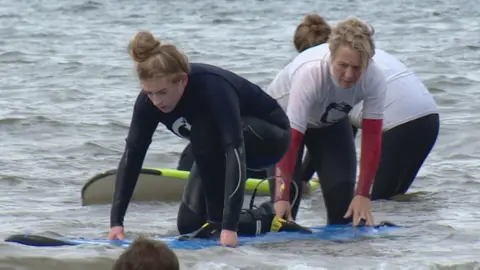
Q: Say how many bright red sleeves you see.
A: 2